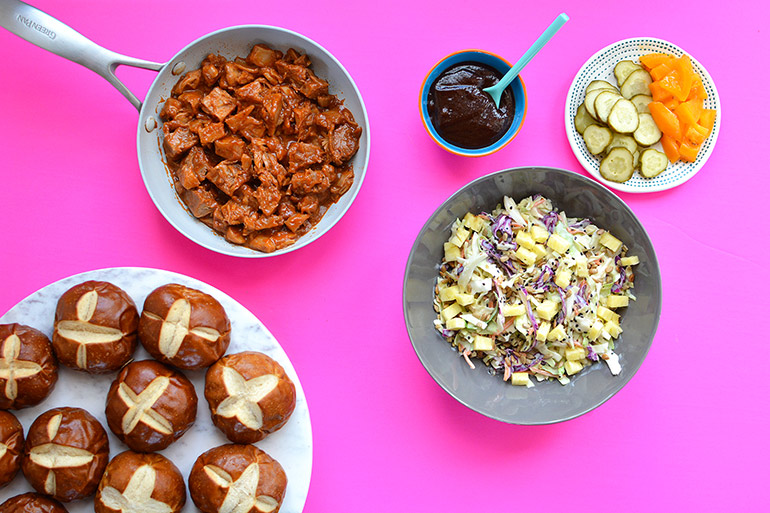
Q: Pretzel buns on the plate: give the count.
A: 10